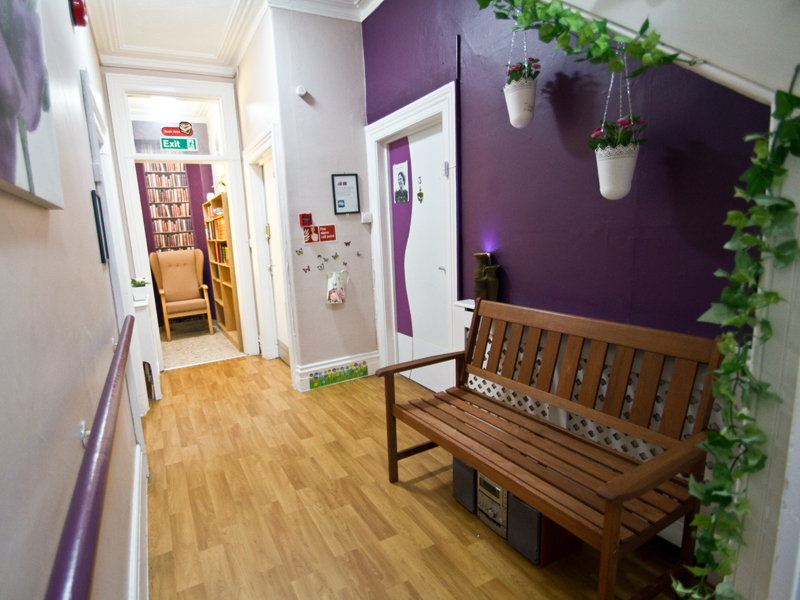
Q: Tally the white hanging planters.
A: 2